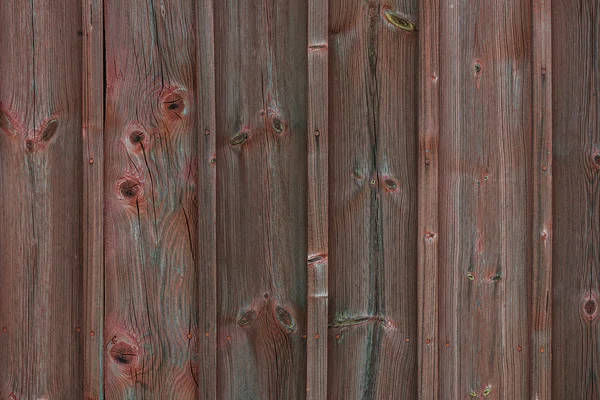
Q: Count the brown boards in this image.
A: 11